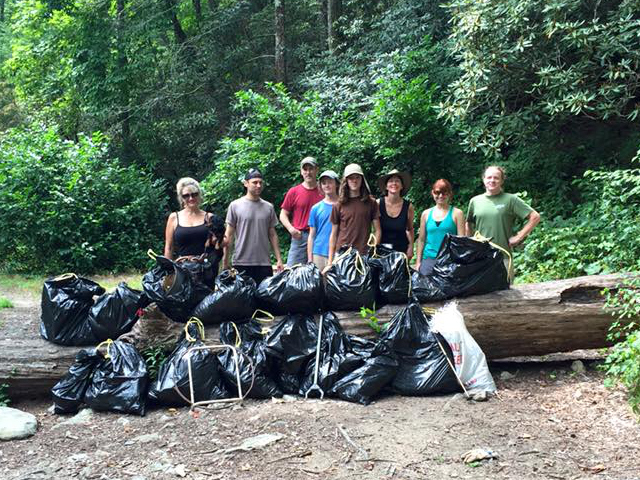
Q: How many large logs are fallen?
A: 1